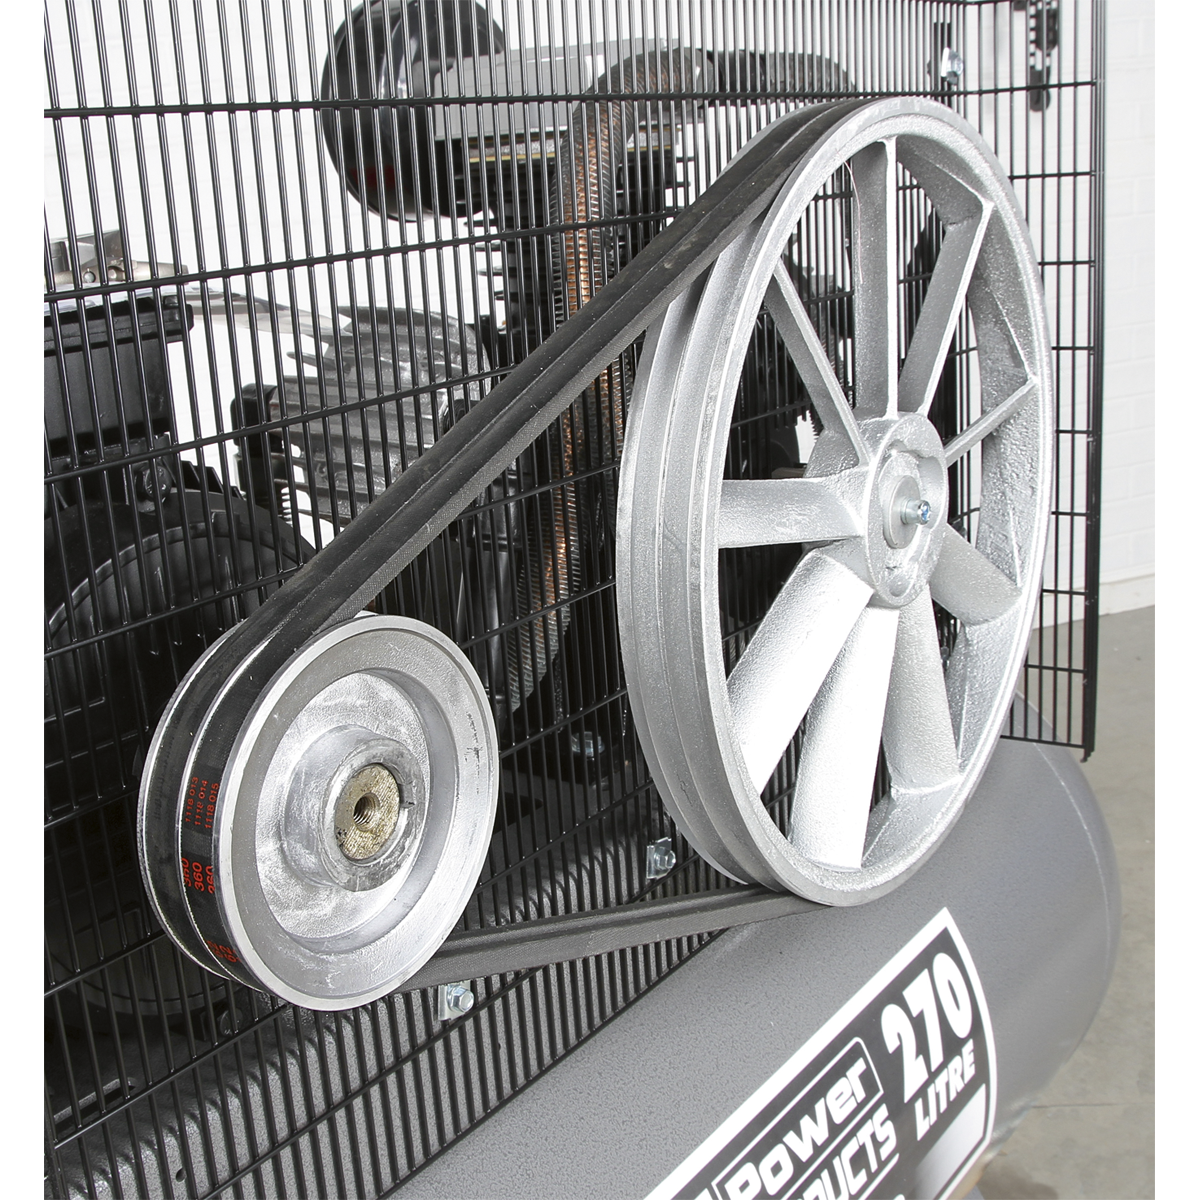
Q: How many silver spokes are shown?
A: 9